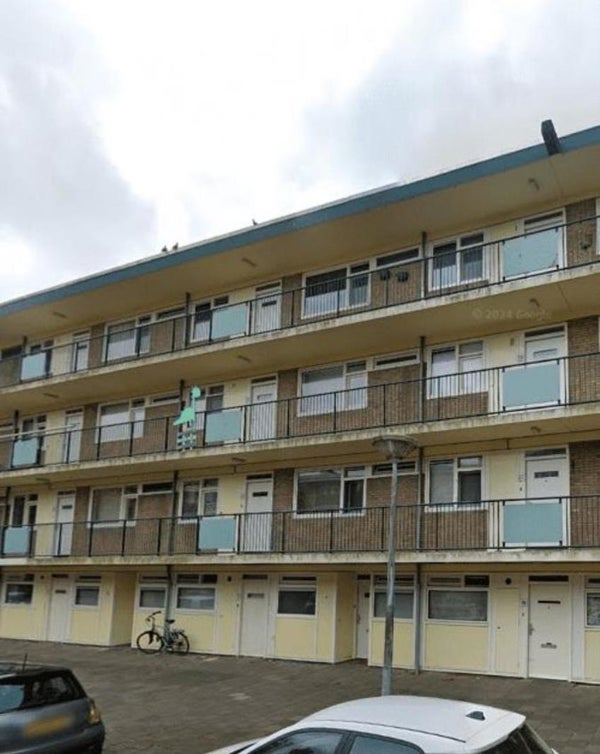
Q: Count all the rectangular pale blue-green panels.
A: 9